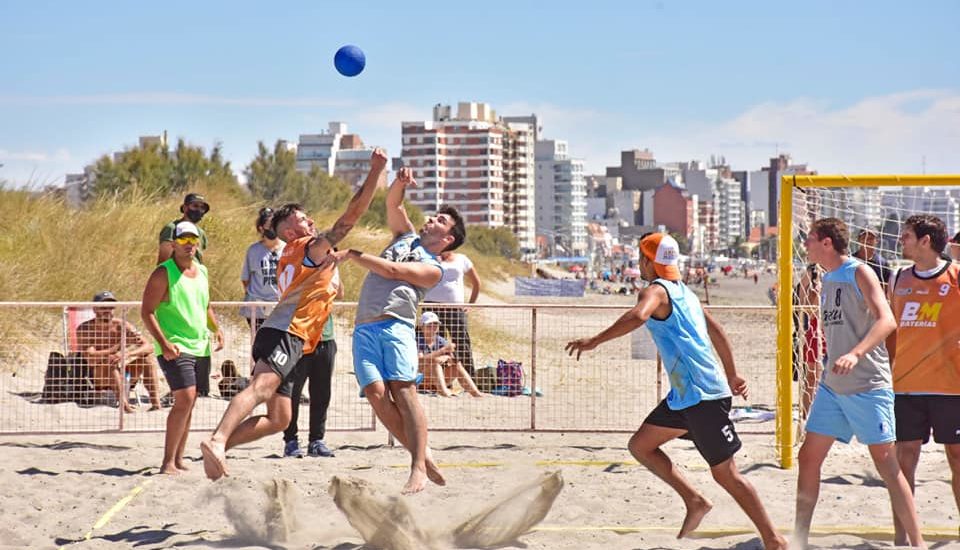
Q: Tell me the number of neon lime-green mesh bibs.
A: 1